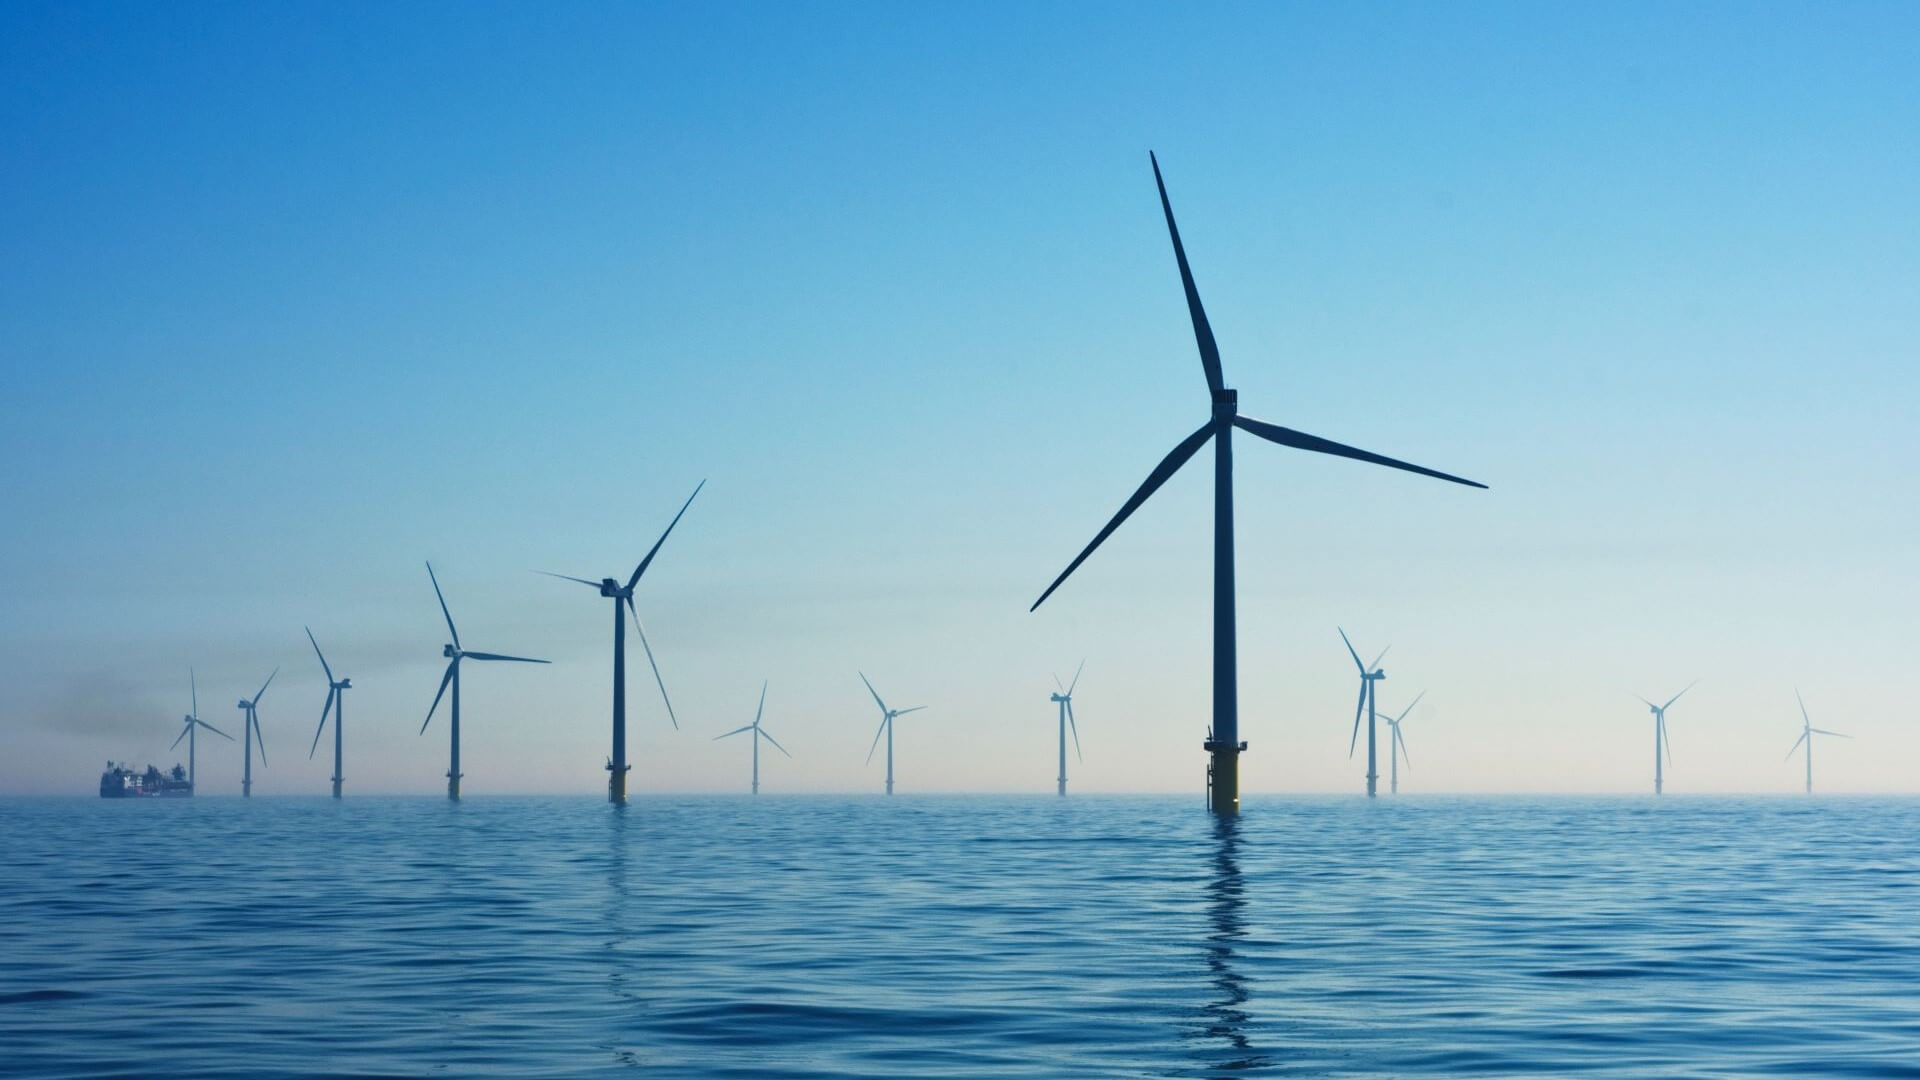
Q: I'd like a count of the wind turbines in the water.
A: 13